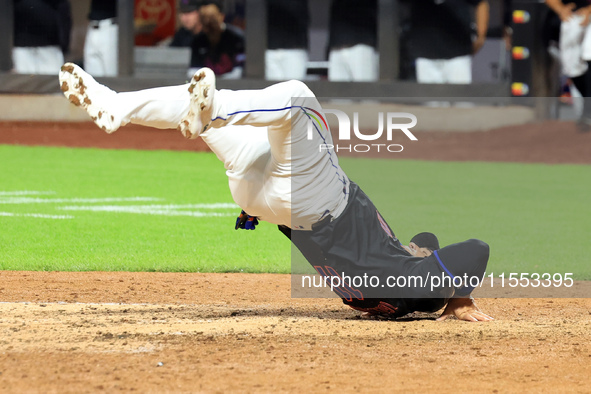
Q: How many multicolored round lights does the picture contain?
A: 3